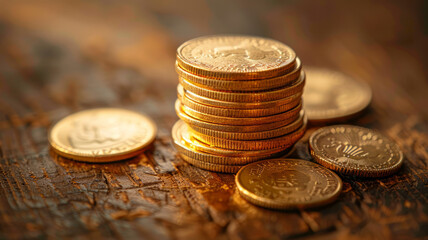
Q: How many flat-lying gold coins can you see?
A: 4